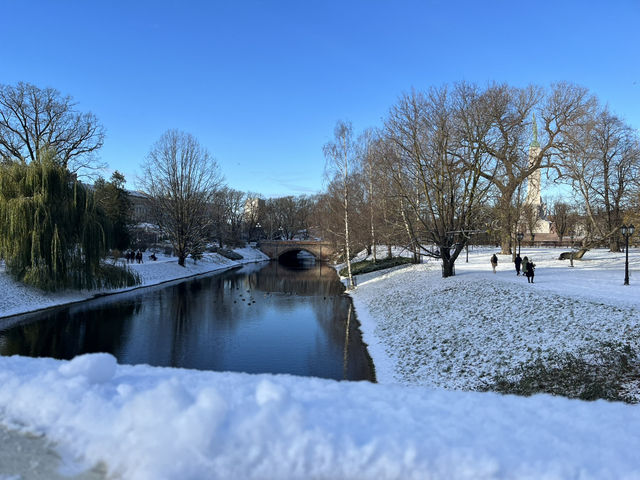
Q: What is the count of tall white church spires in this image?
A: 1